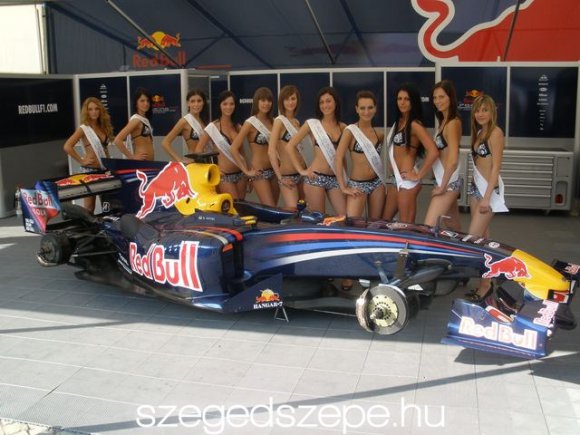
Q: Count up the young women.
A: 11